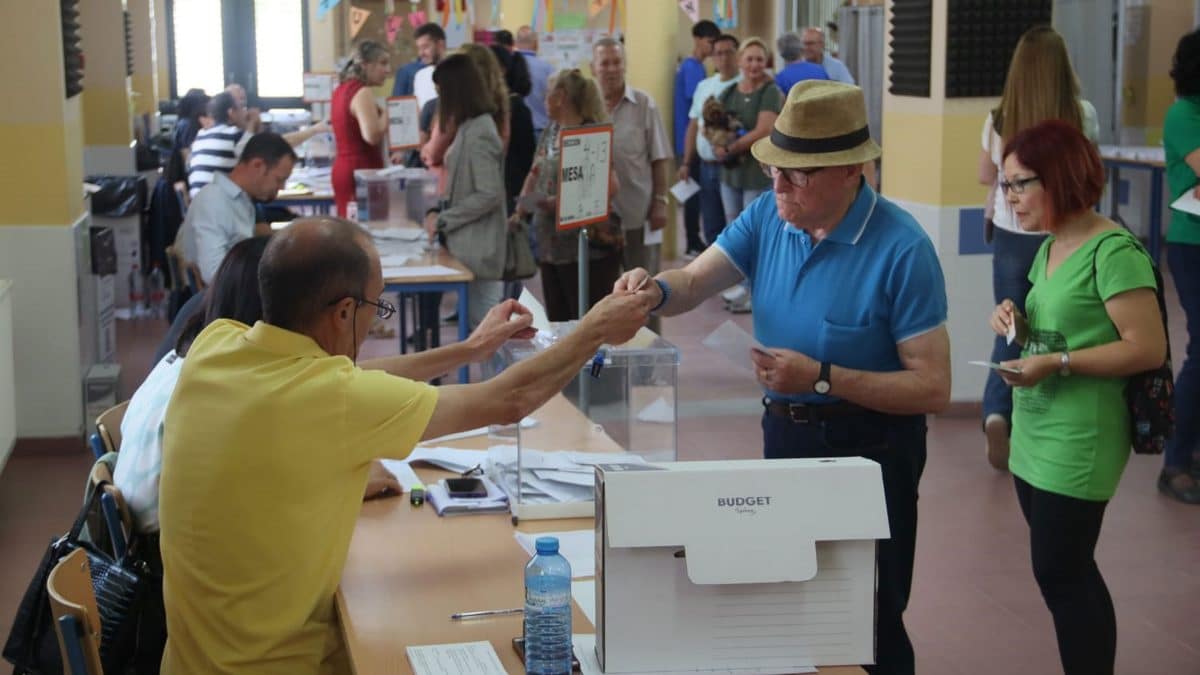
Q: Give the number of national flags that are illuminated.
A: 0